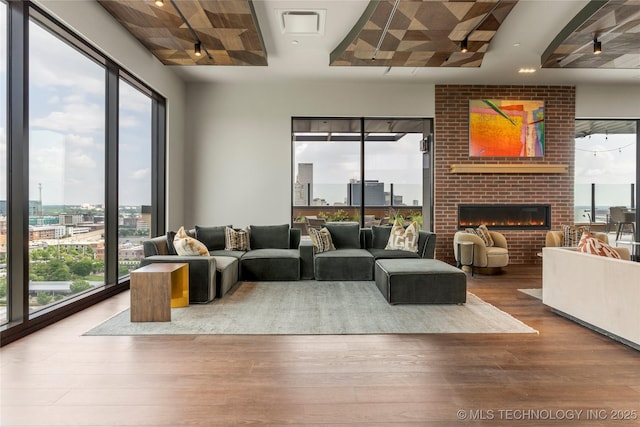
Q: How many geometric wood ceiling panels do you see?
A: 3